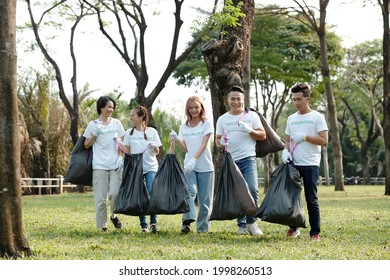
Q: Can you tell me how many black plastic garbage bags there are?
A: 6